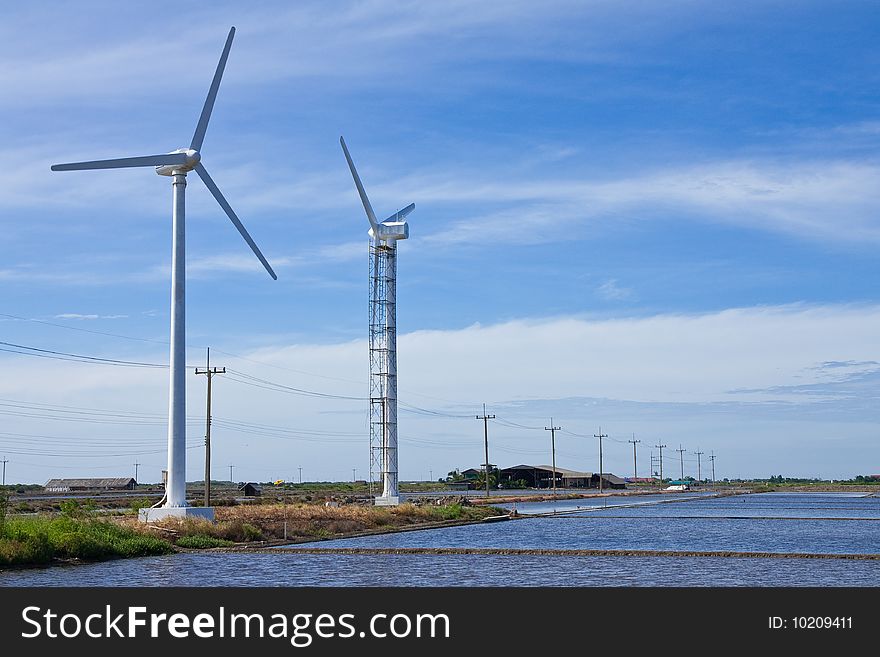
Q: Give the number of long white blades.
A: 5